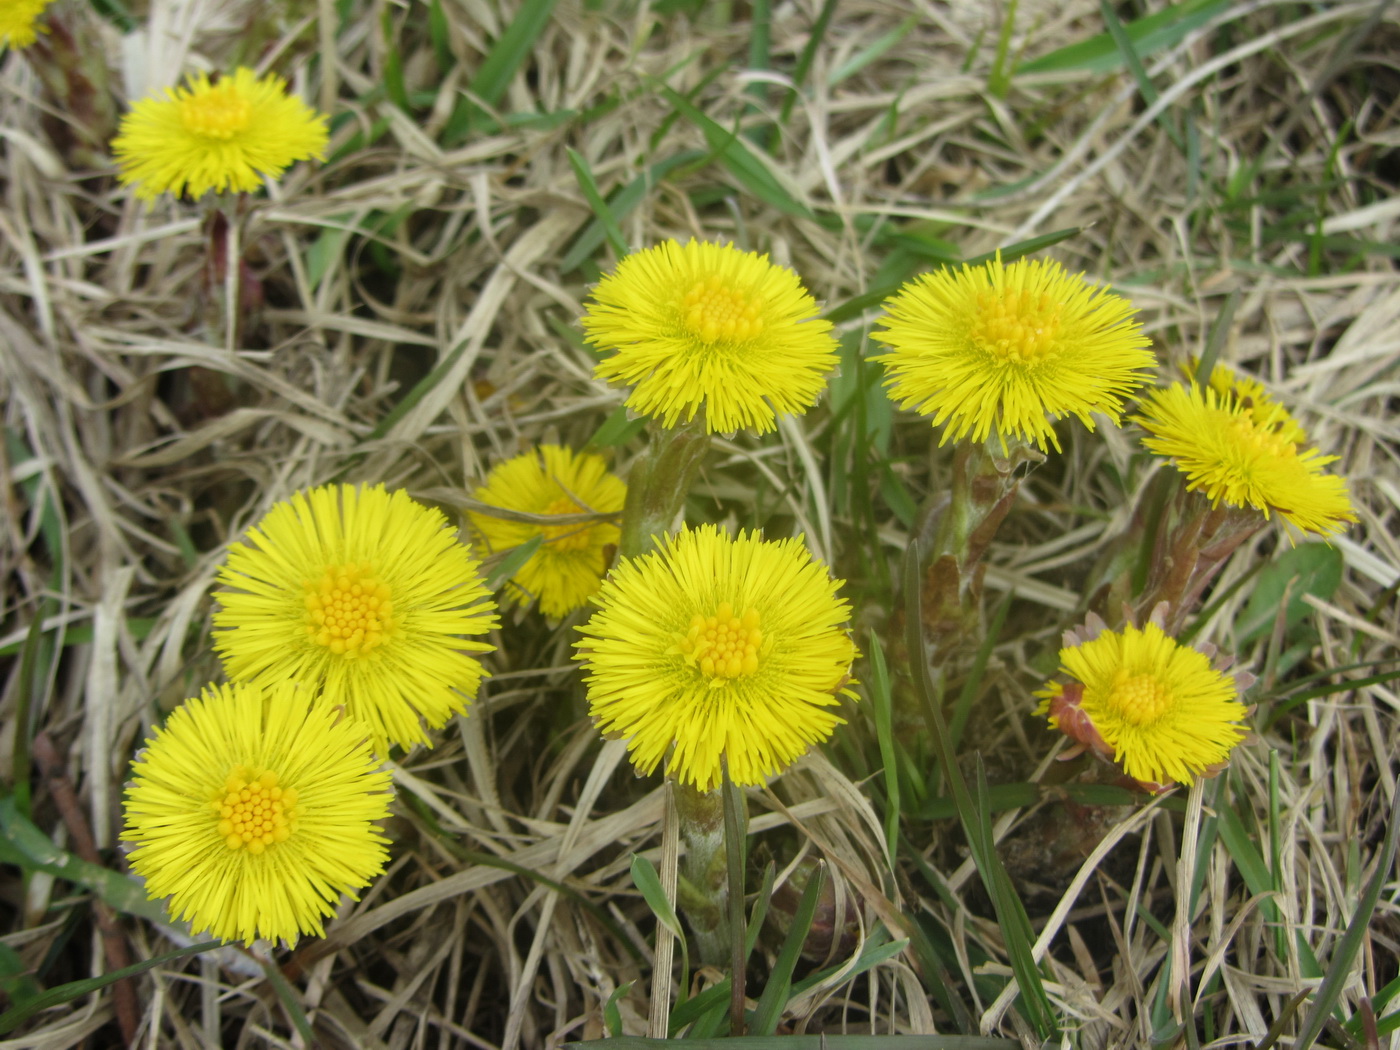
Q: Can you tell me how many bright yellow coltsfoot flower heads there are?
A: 11